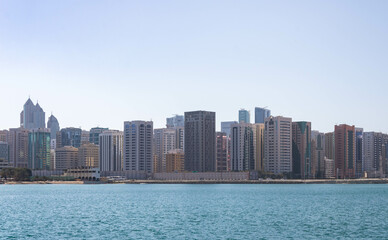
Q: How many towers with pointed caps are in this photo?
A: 3